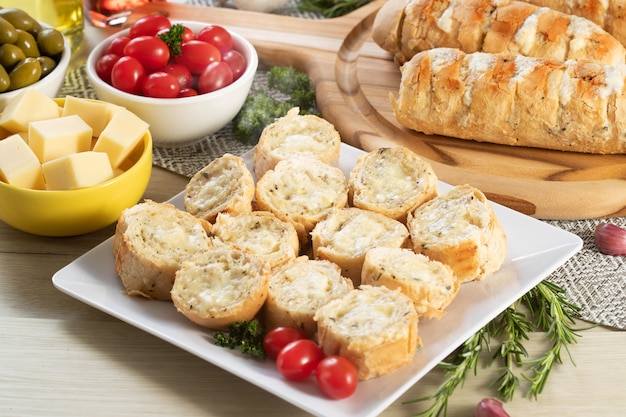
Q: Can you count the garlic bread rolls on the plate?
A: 12